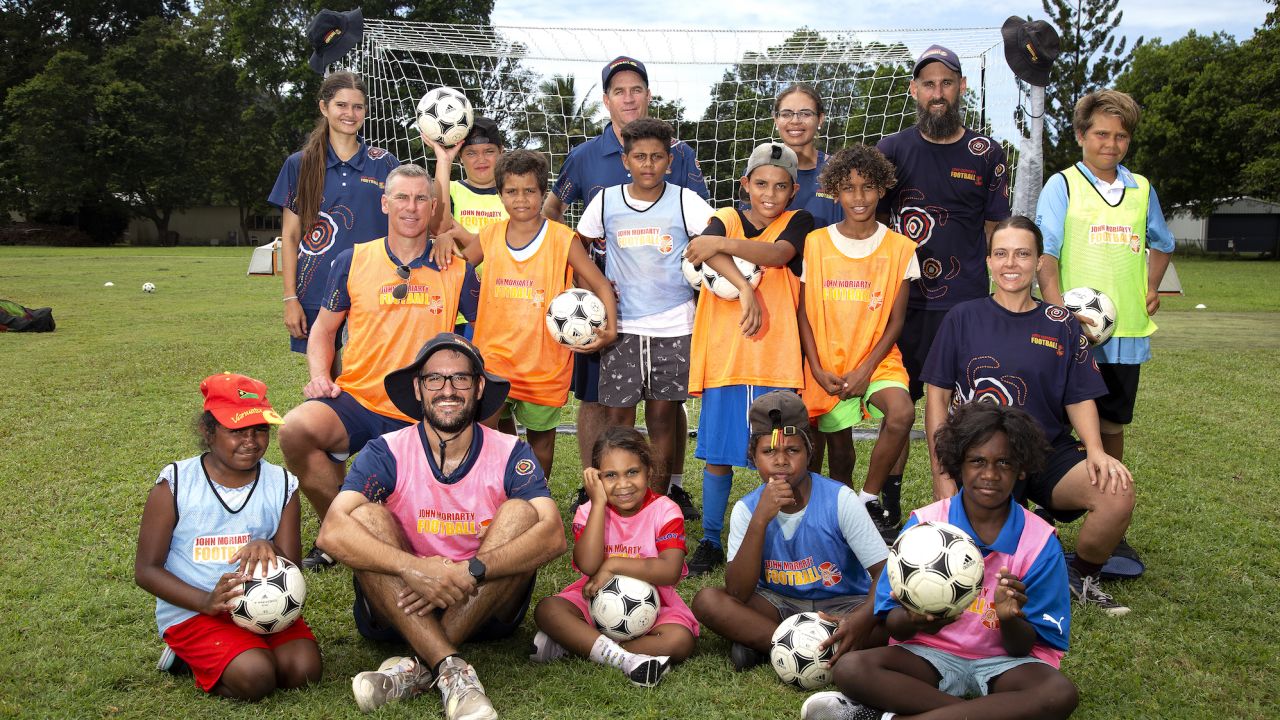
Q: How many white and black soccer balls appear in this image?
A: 10